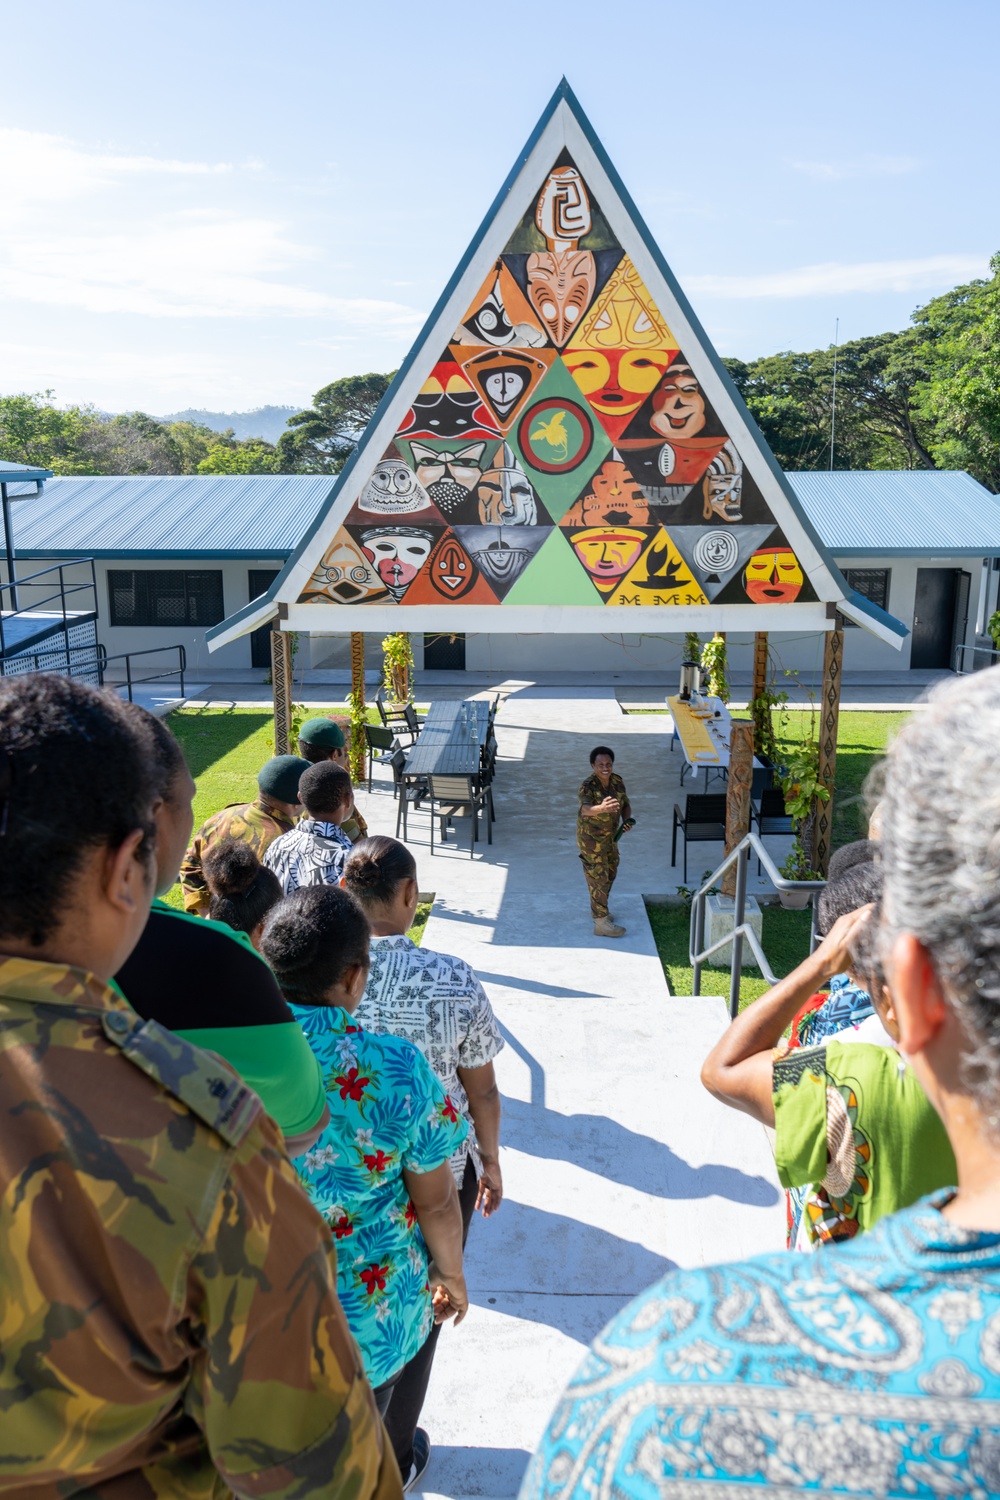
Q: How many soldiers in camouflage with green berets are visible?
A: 2